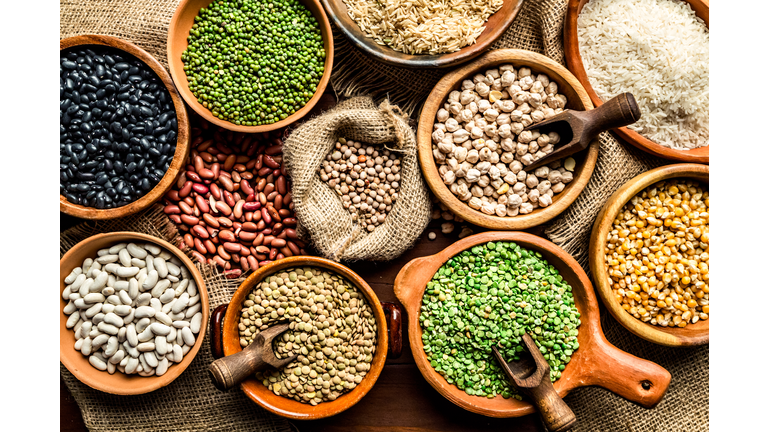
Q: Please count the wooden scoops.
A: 3